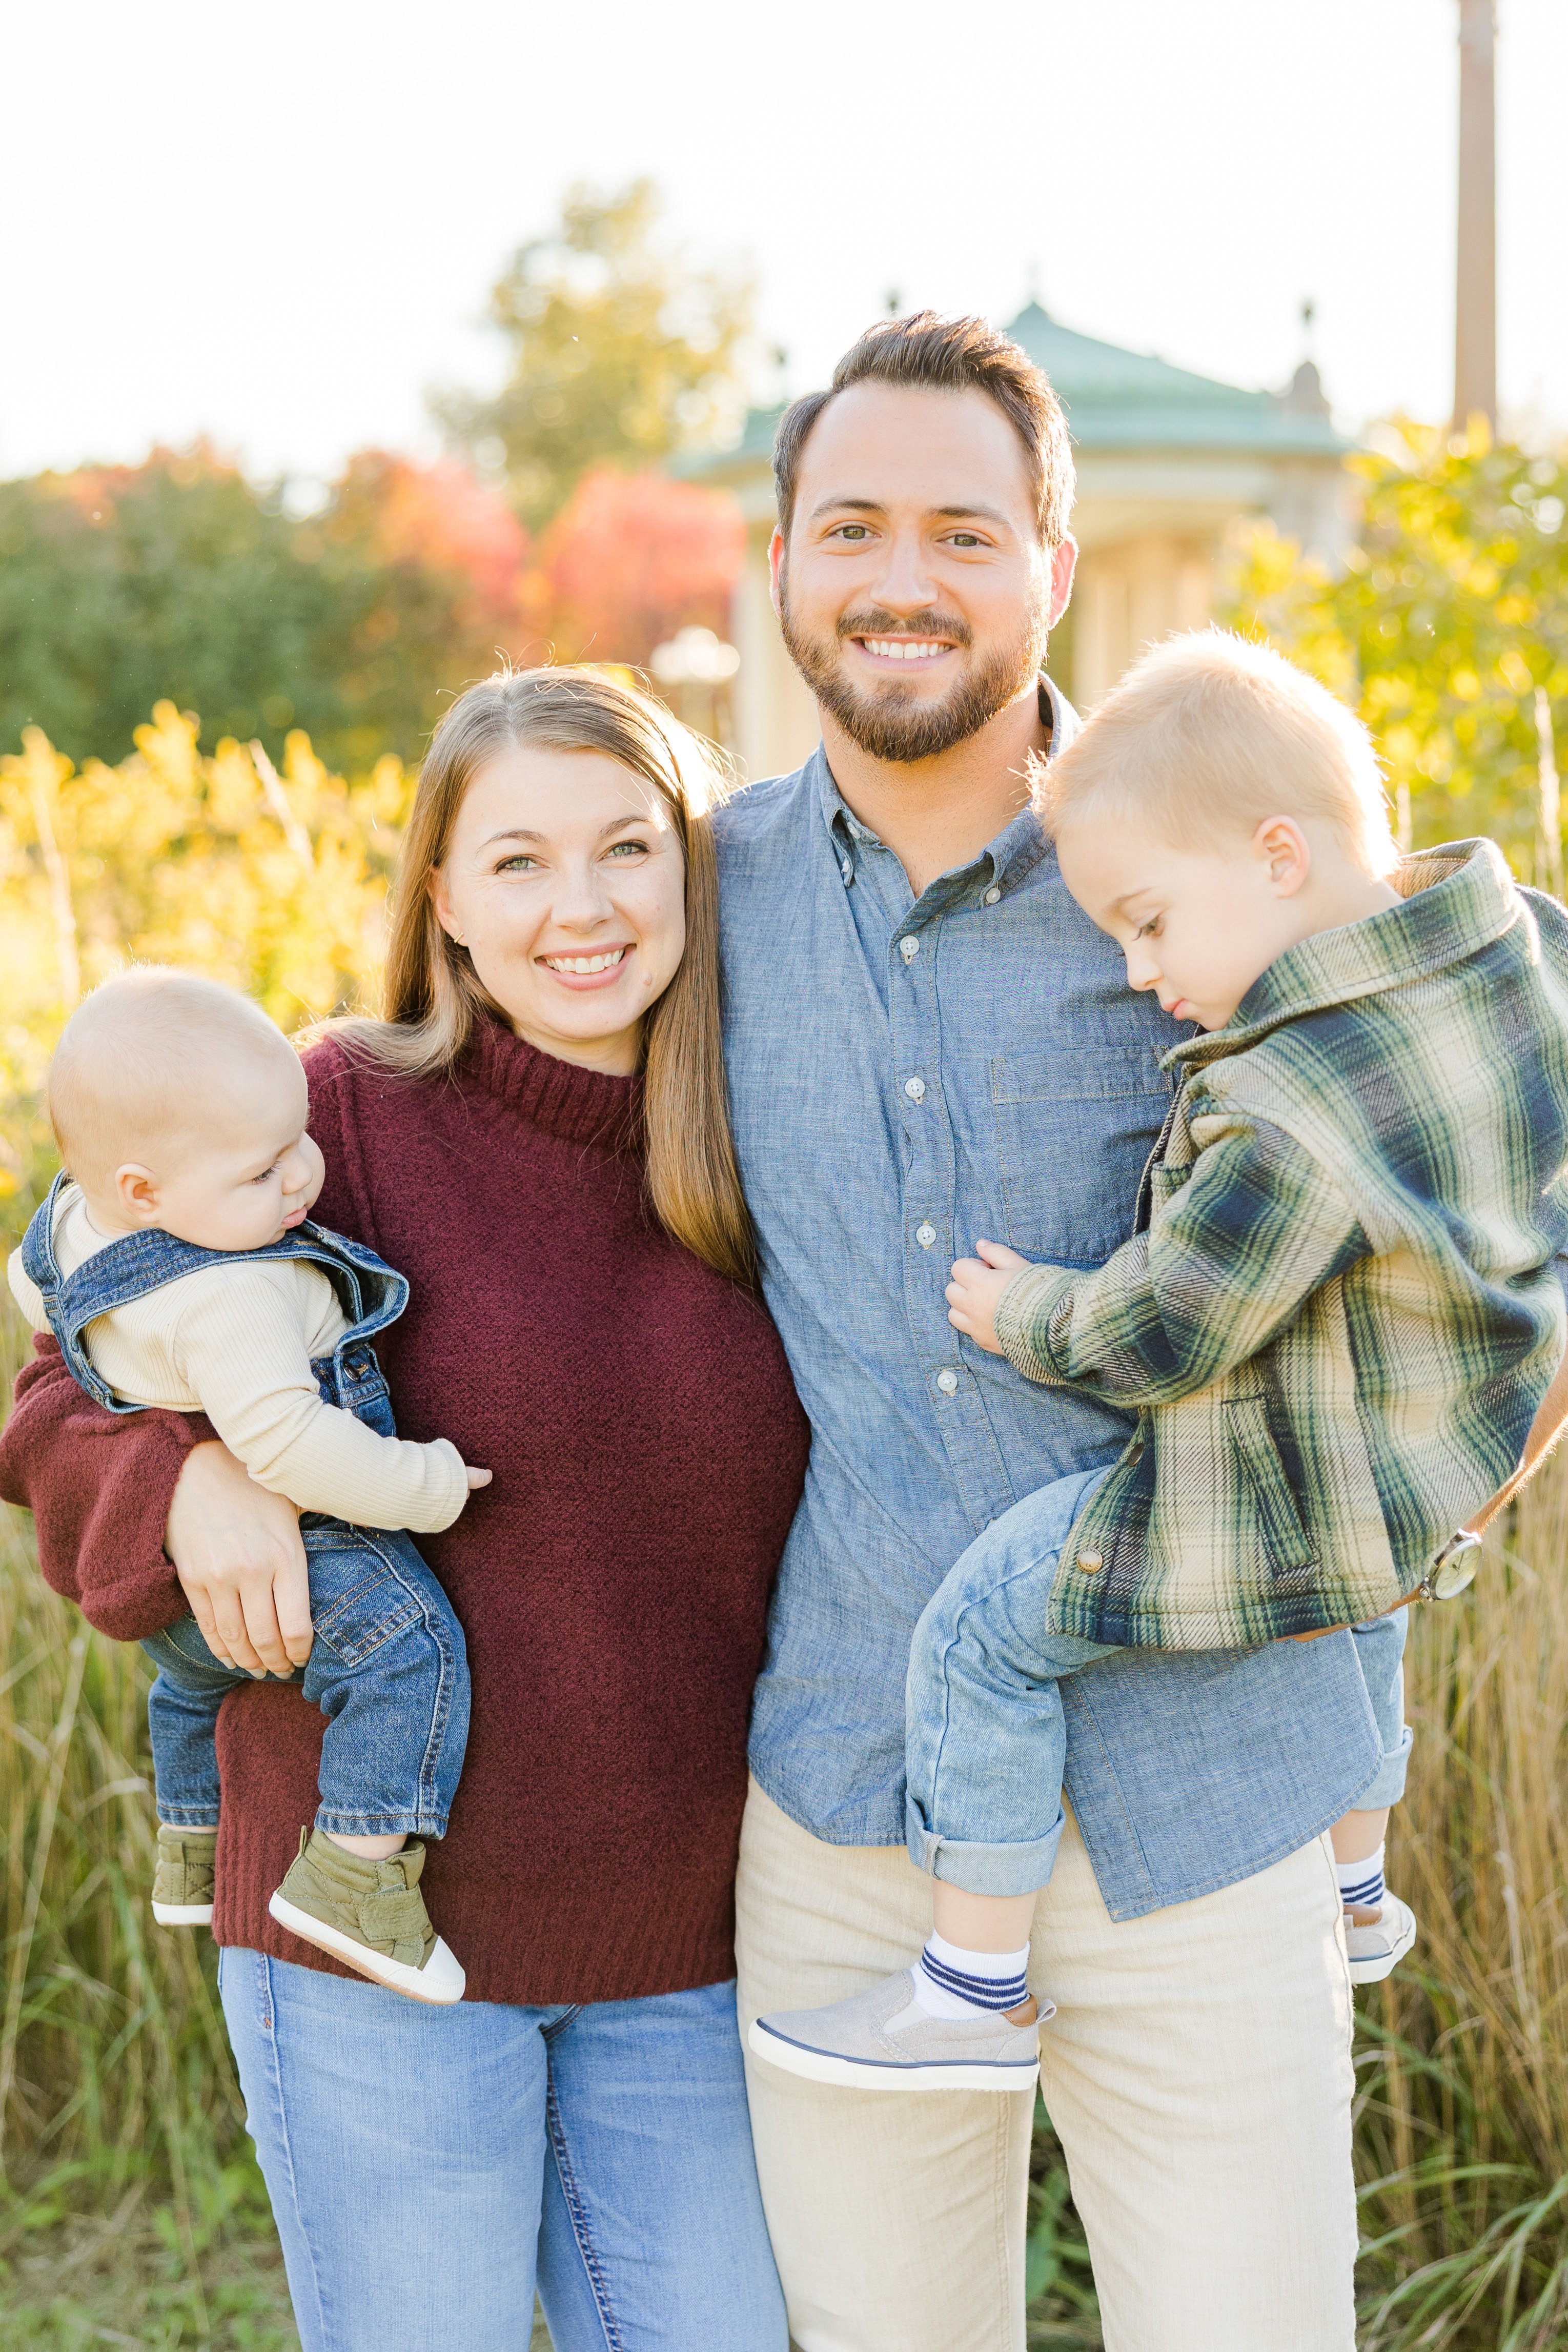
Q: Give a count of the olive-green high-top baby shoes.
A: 2